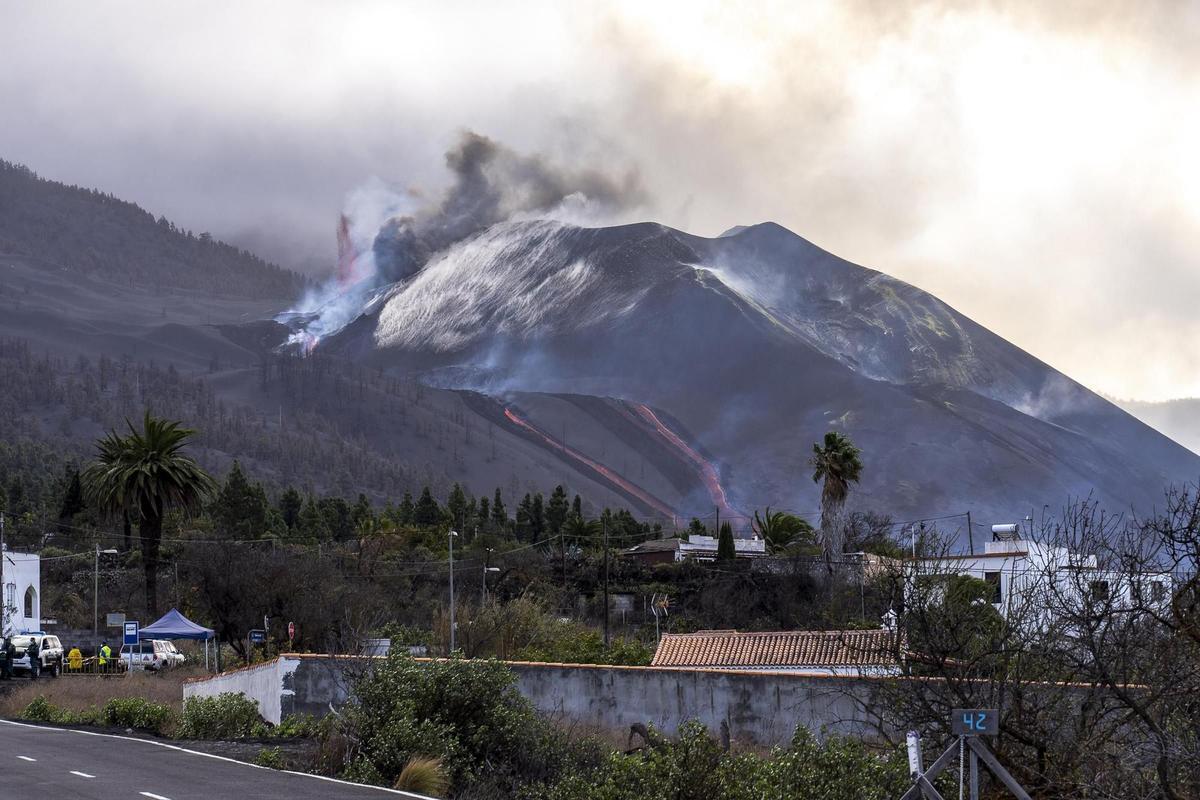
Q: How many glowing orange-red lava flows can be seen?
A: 2